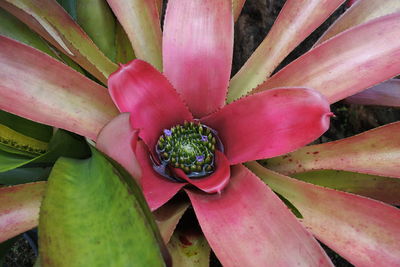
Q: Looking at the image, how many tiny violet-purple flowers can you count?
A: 3